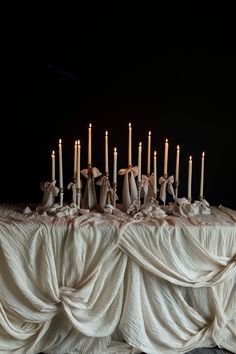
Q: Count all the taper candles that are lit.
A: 15